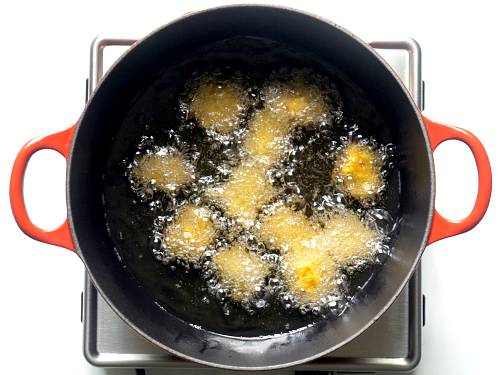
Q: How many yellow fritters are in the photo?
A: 11